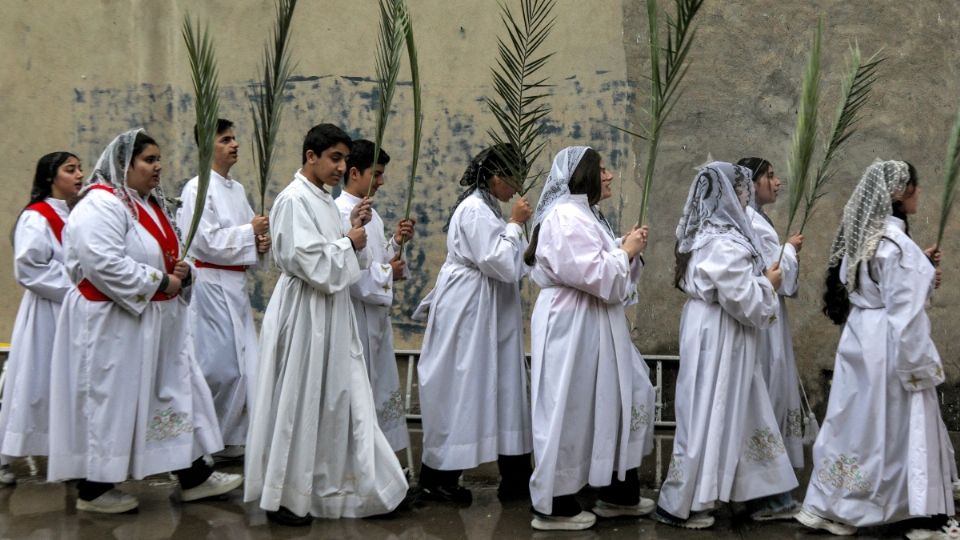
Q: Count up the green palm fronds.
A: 9